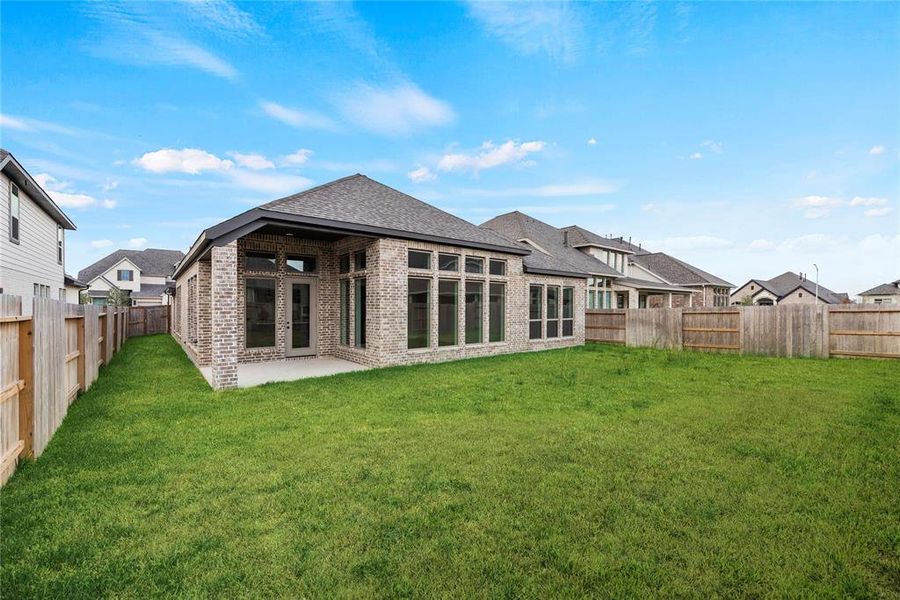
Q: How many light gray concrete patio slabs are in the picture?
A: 1